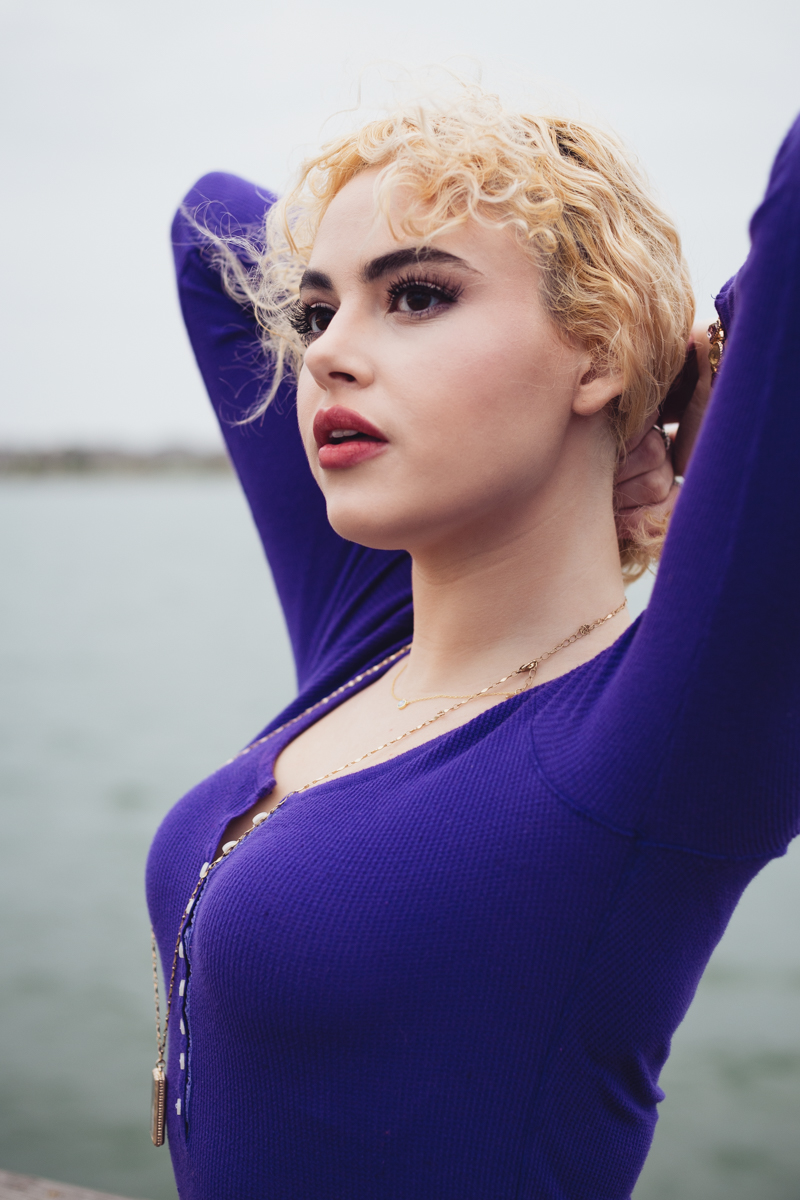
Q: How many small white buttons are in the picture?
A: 9